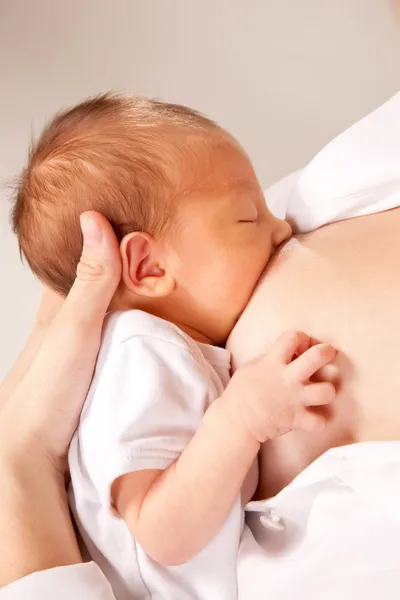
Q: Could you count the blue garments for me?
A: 0